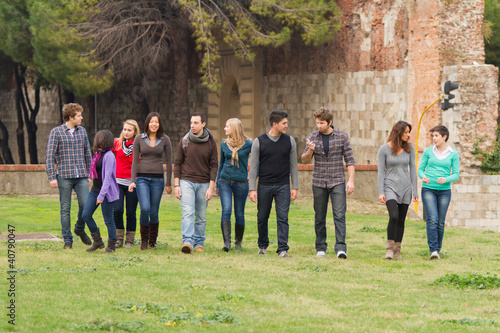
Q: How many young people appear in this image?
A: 10